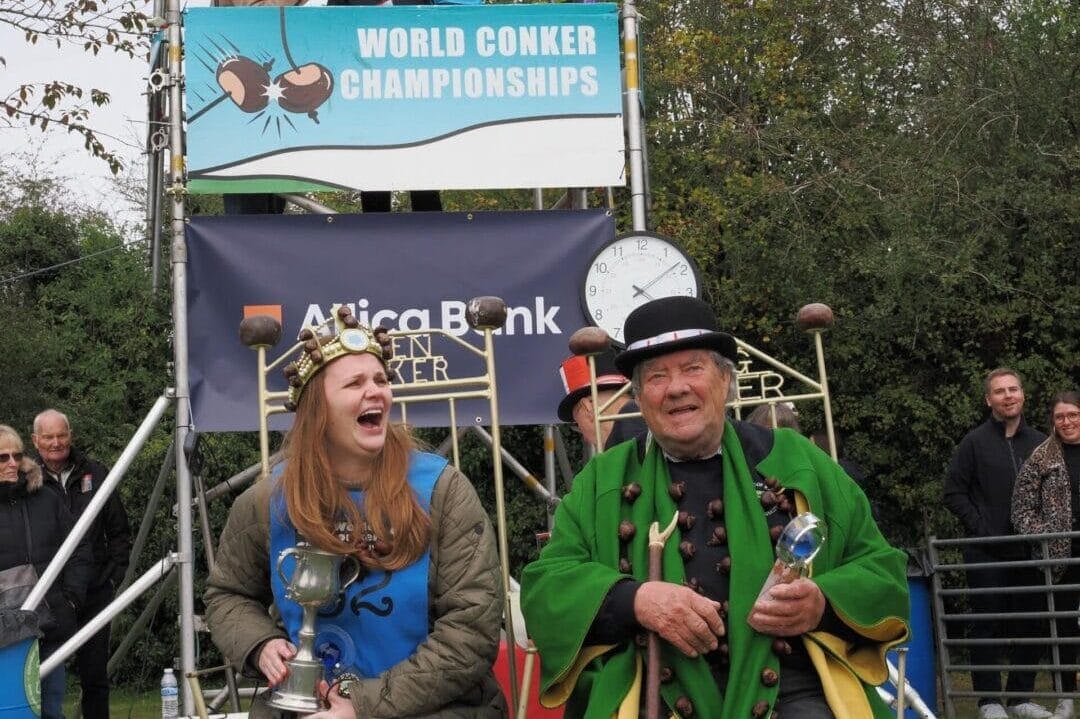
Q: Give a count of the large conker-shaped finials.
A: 4